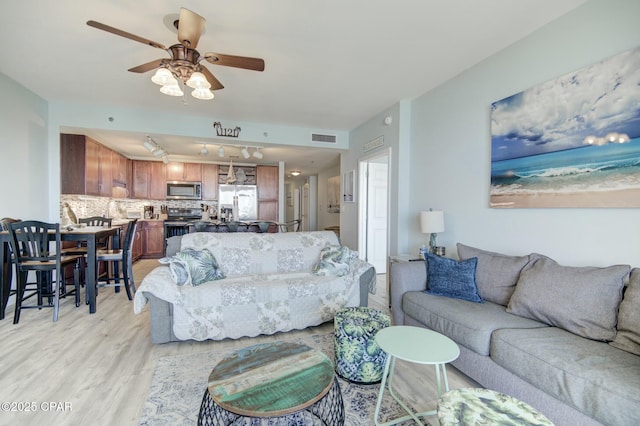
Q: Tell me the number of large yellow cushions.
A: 0